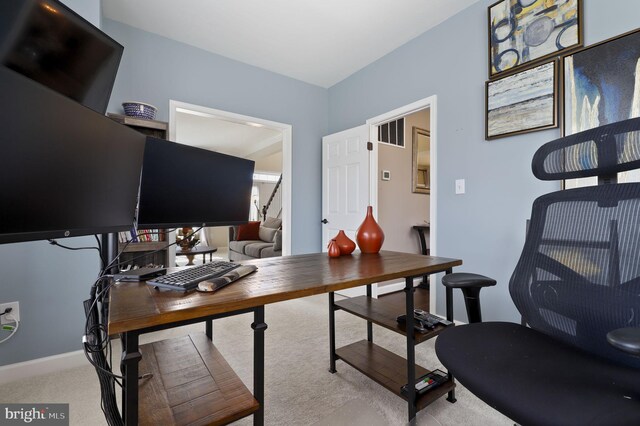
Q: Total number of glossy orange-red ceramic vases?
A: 3